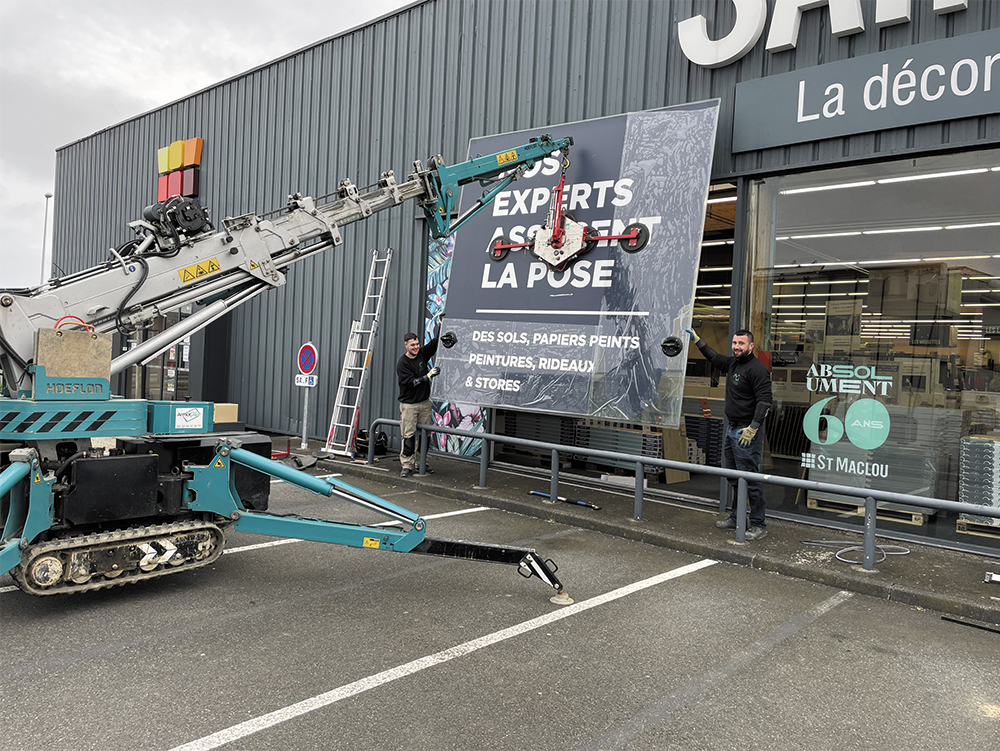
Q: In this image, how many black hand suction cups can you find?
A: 2